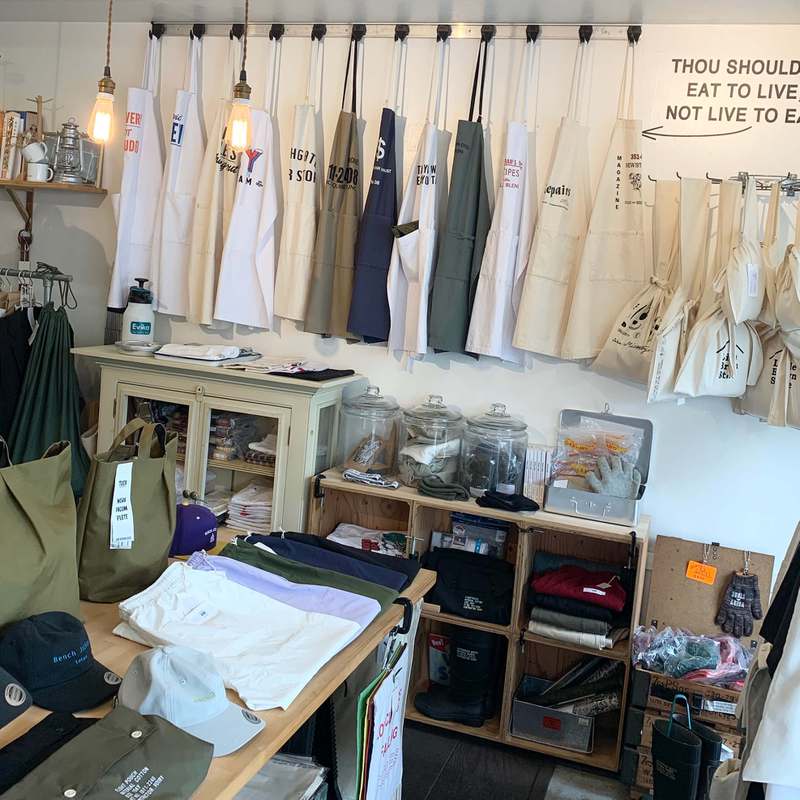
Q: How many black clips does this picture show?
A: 12